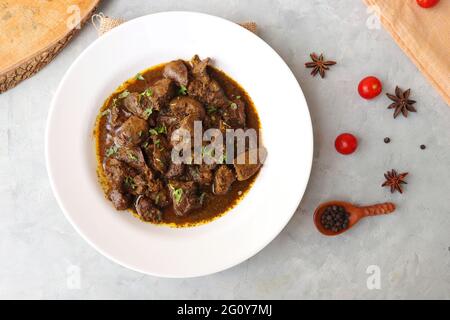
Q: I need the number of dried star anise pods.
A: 3